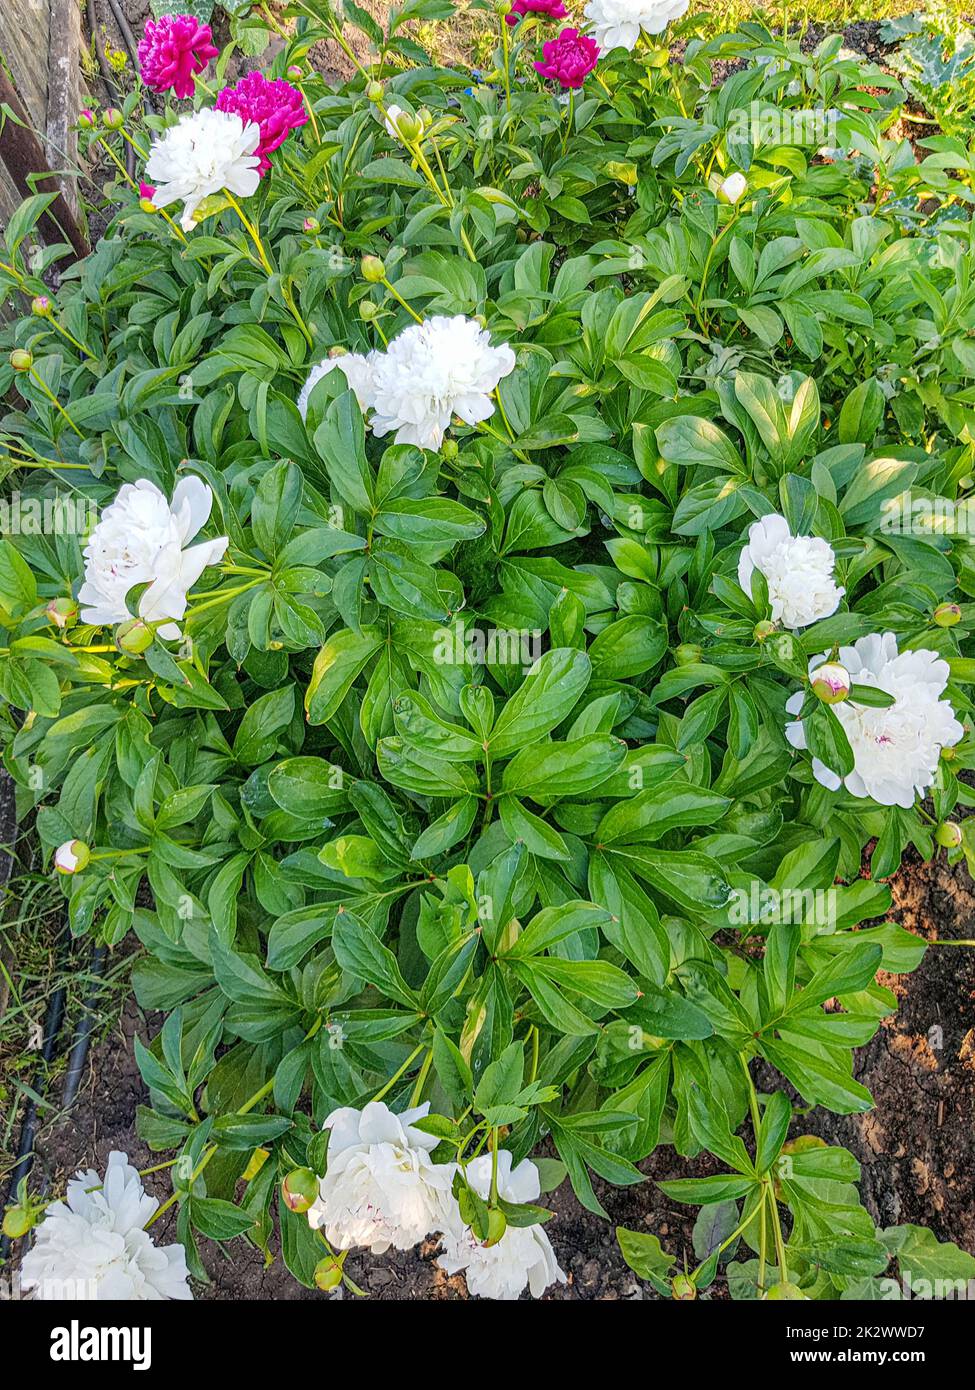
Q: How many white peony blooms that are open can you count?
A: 10